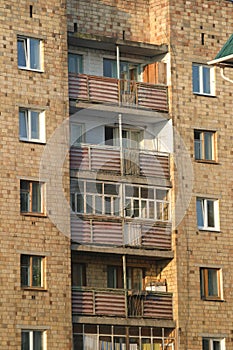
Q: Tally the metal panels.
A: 12